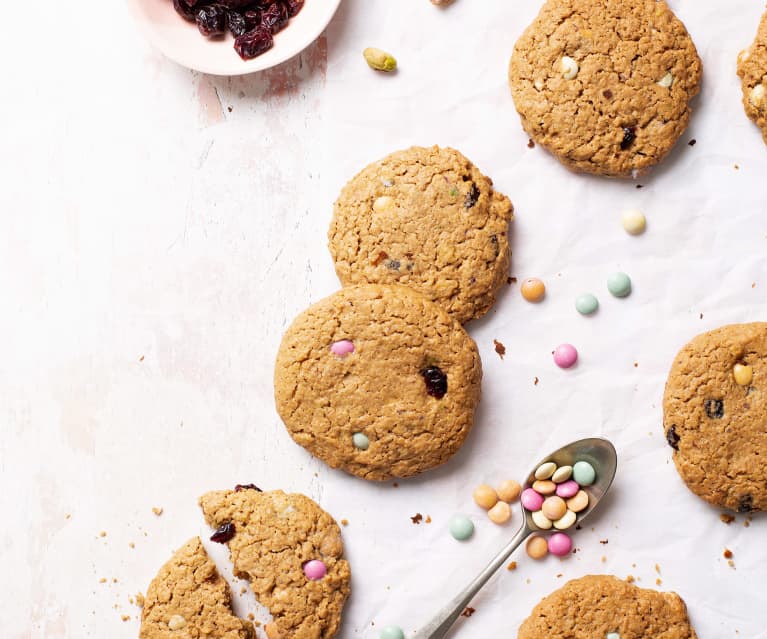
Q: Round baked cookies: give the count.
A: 7